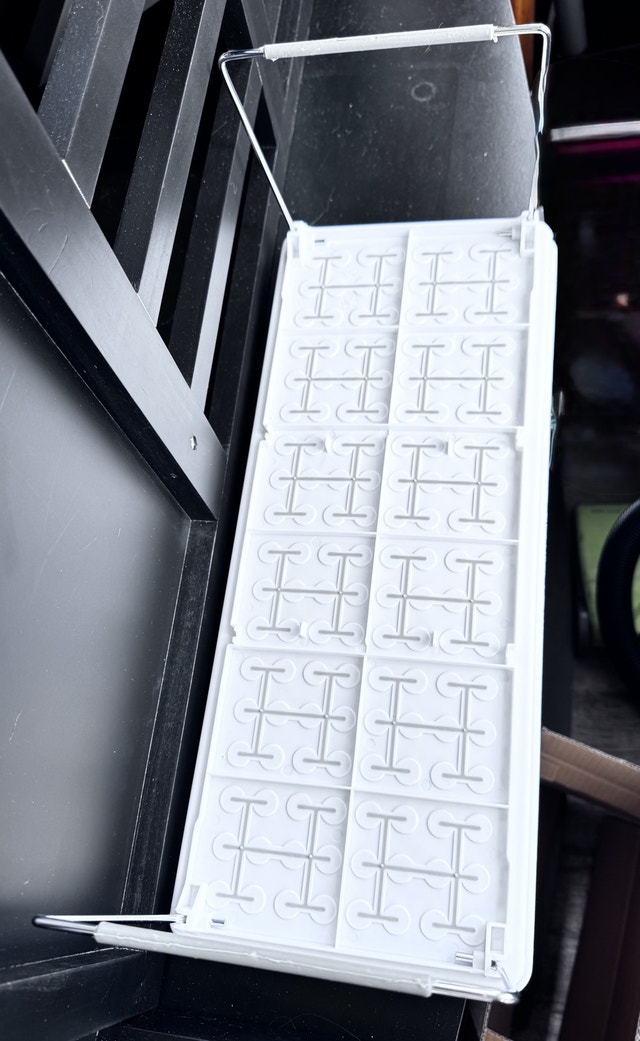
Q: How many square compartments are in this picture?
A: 12